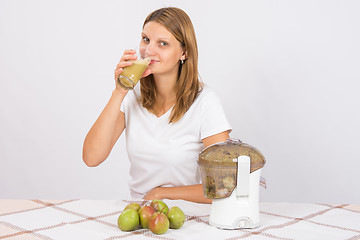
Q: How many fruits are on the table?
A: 6